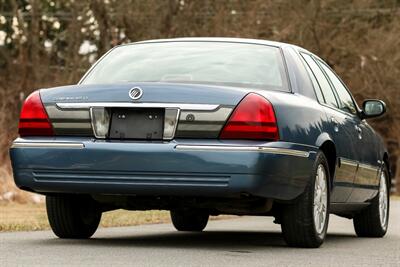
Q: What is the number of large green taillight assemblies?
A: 0